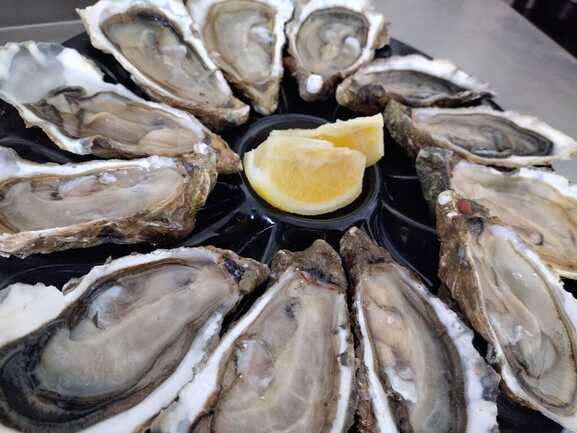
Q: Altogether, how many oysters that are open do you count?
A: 12